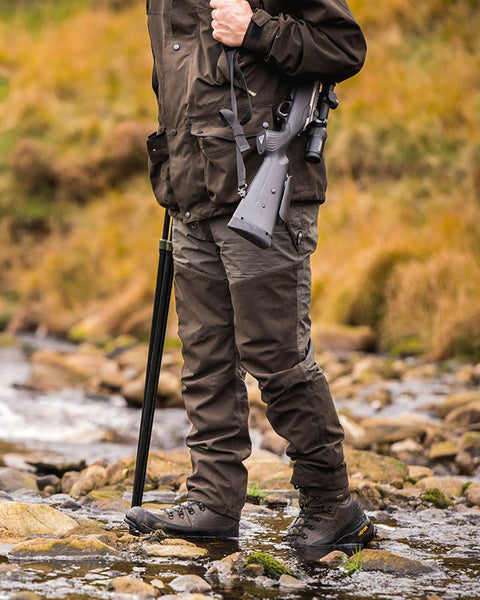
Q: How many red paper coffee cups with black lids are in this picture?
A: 0